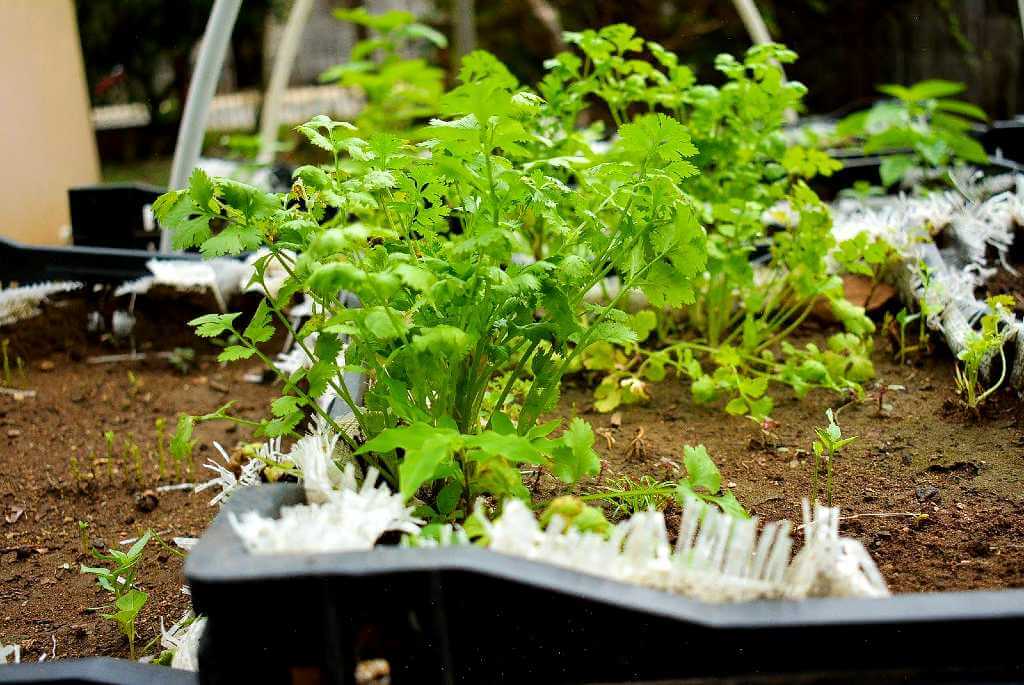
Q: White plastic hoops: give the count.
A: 3